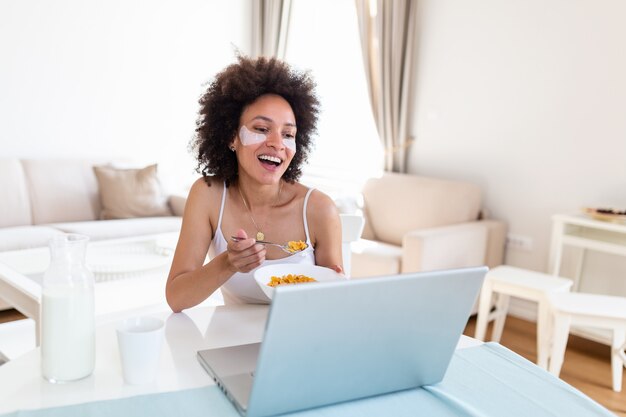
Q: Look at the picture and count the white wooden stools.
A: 2